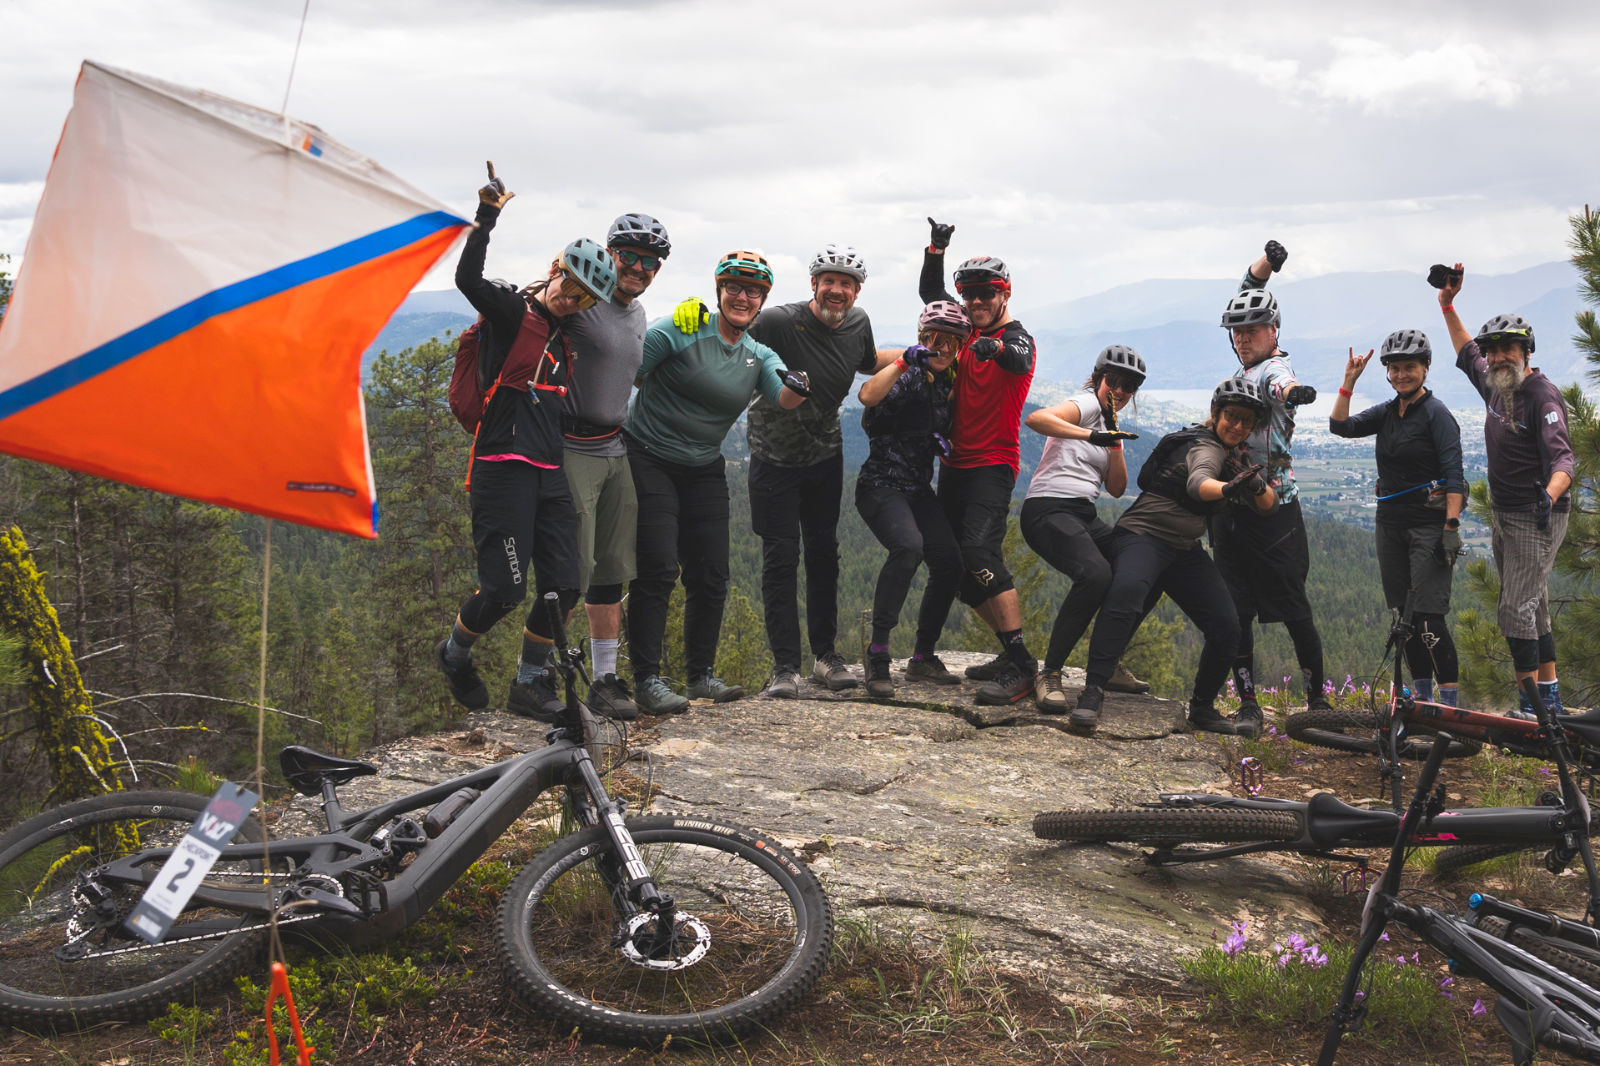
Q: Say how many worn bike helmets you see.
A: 11